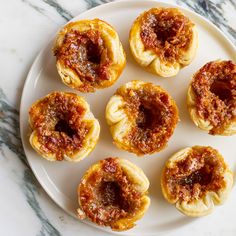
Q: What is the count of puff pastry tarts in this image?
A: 7